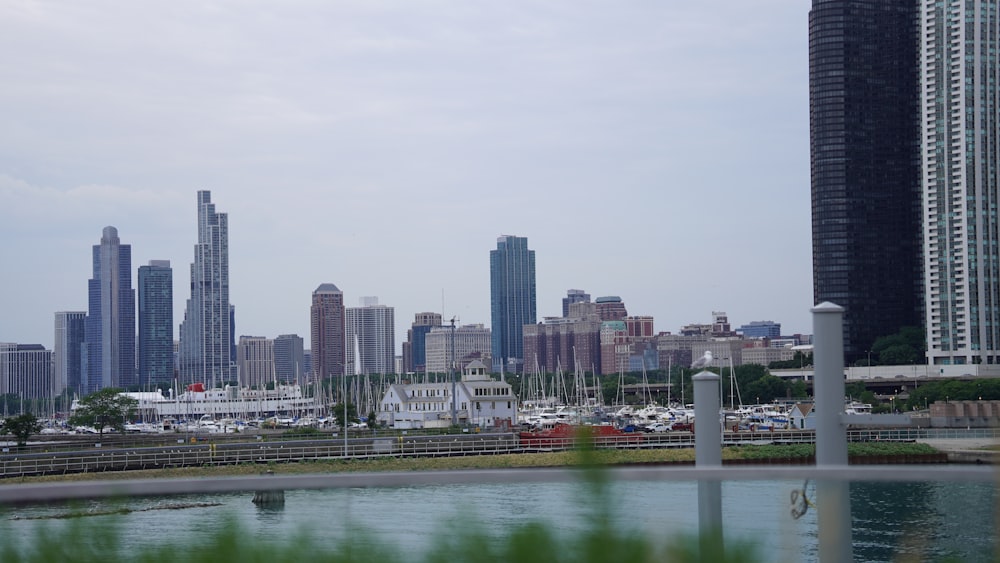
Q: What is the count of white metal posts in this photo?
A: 2